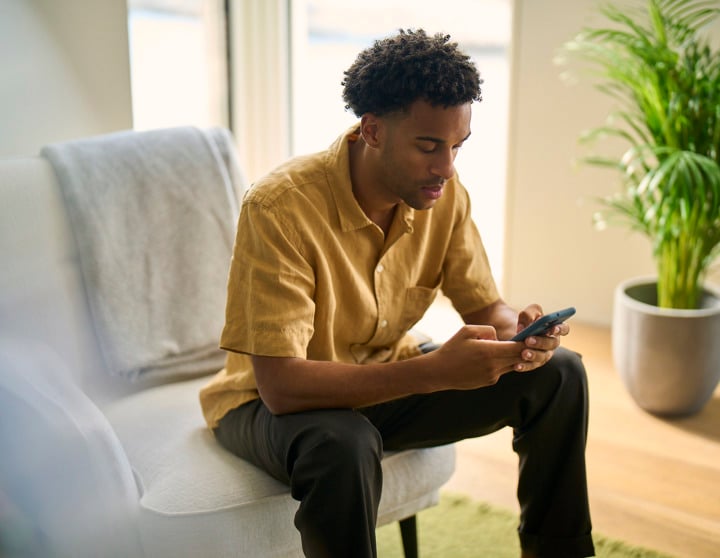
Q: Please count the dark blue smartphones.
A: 1